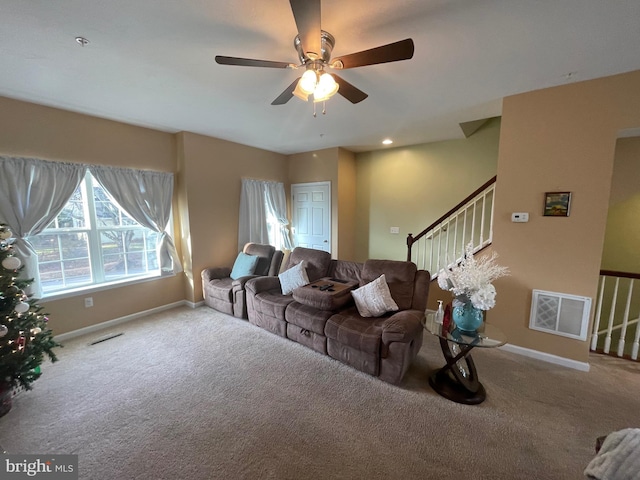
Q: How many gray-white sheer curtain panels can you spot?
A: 4